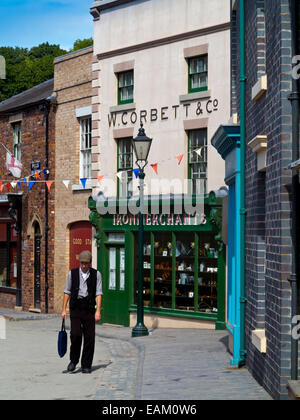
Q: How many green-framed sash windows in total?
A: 4